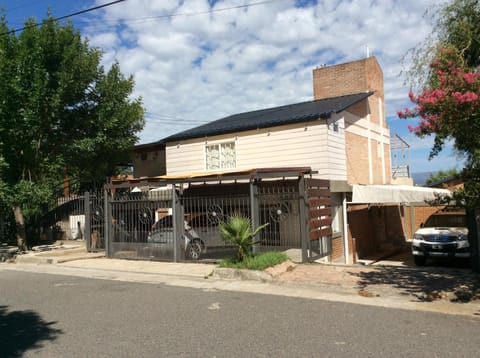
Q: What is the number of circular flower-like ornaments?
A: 4